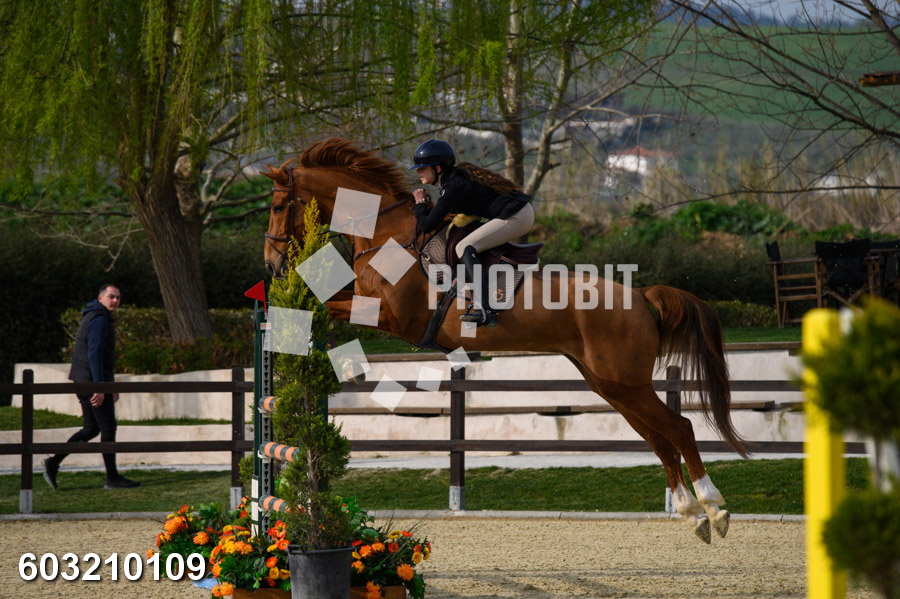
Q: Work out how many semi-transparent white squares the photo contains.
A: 10